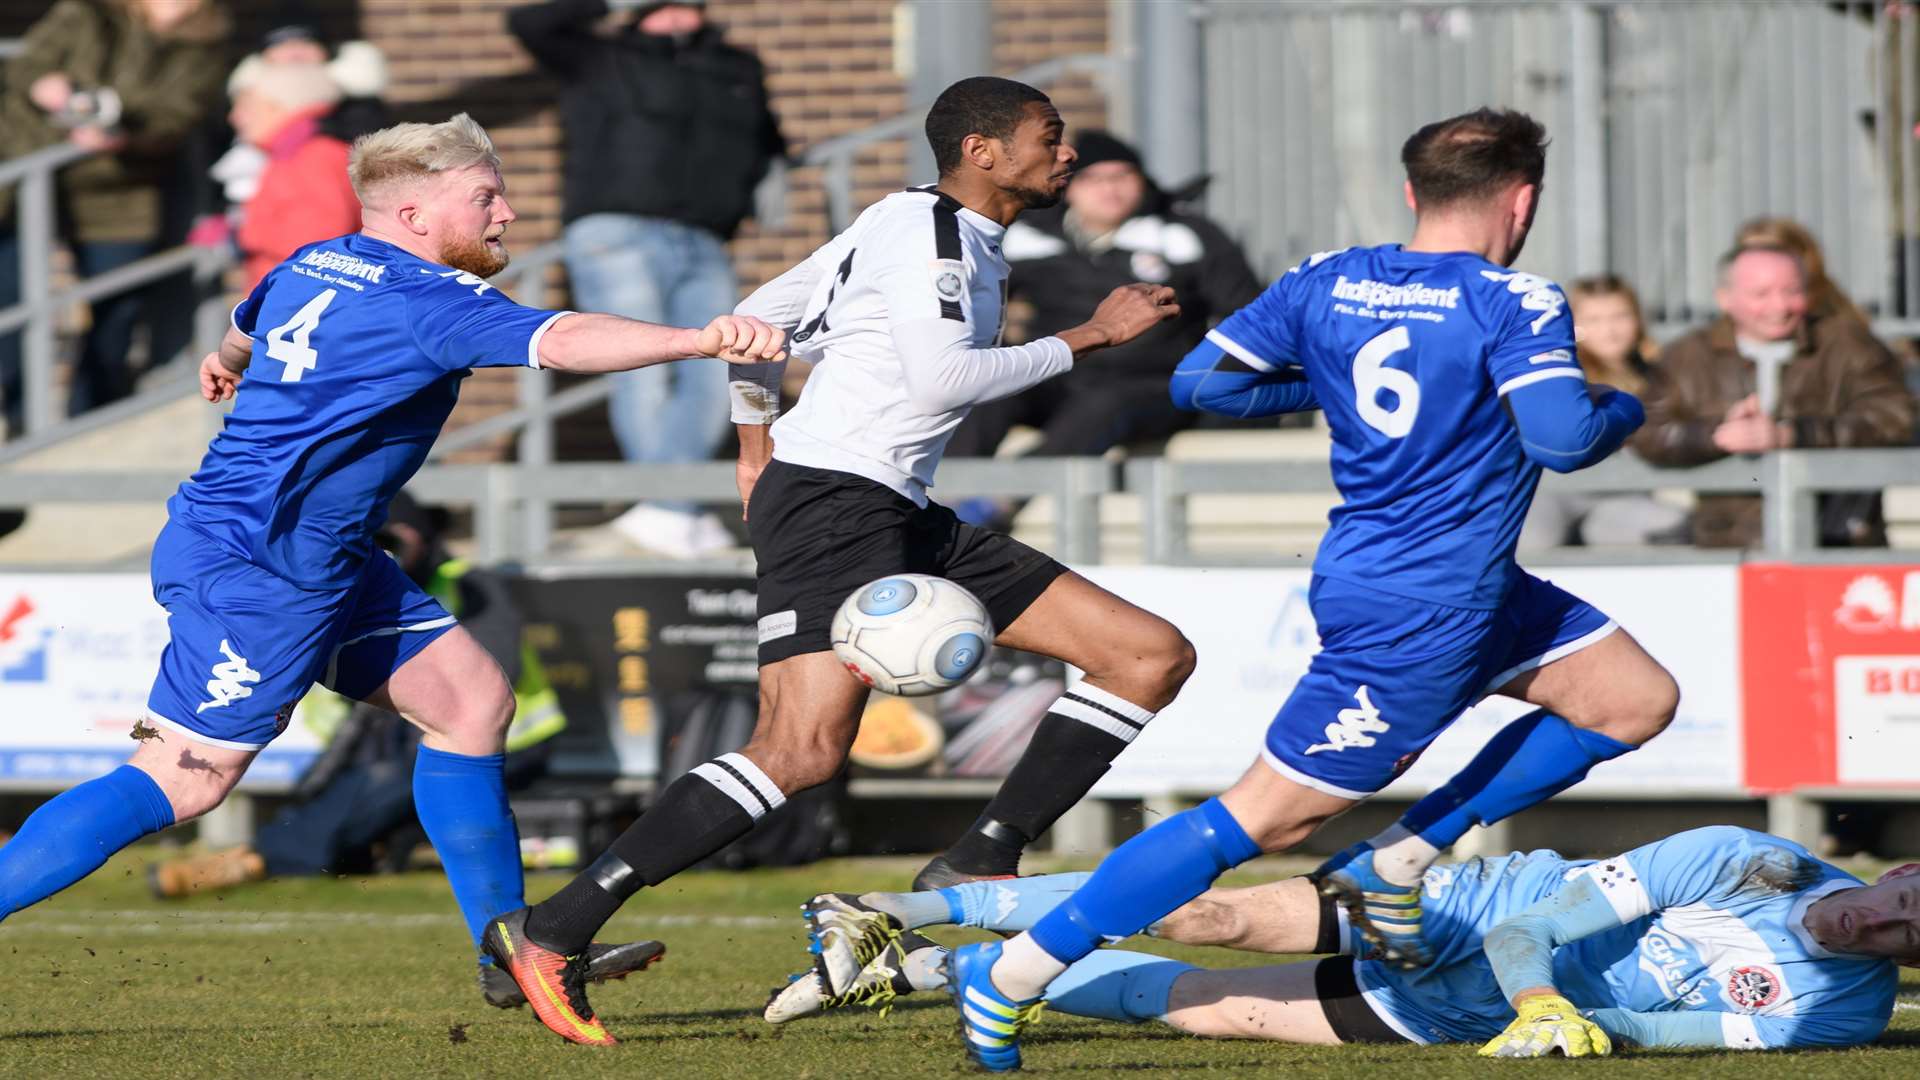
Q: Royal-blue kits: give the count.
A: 2